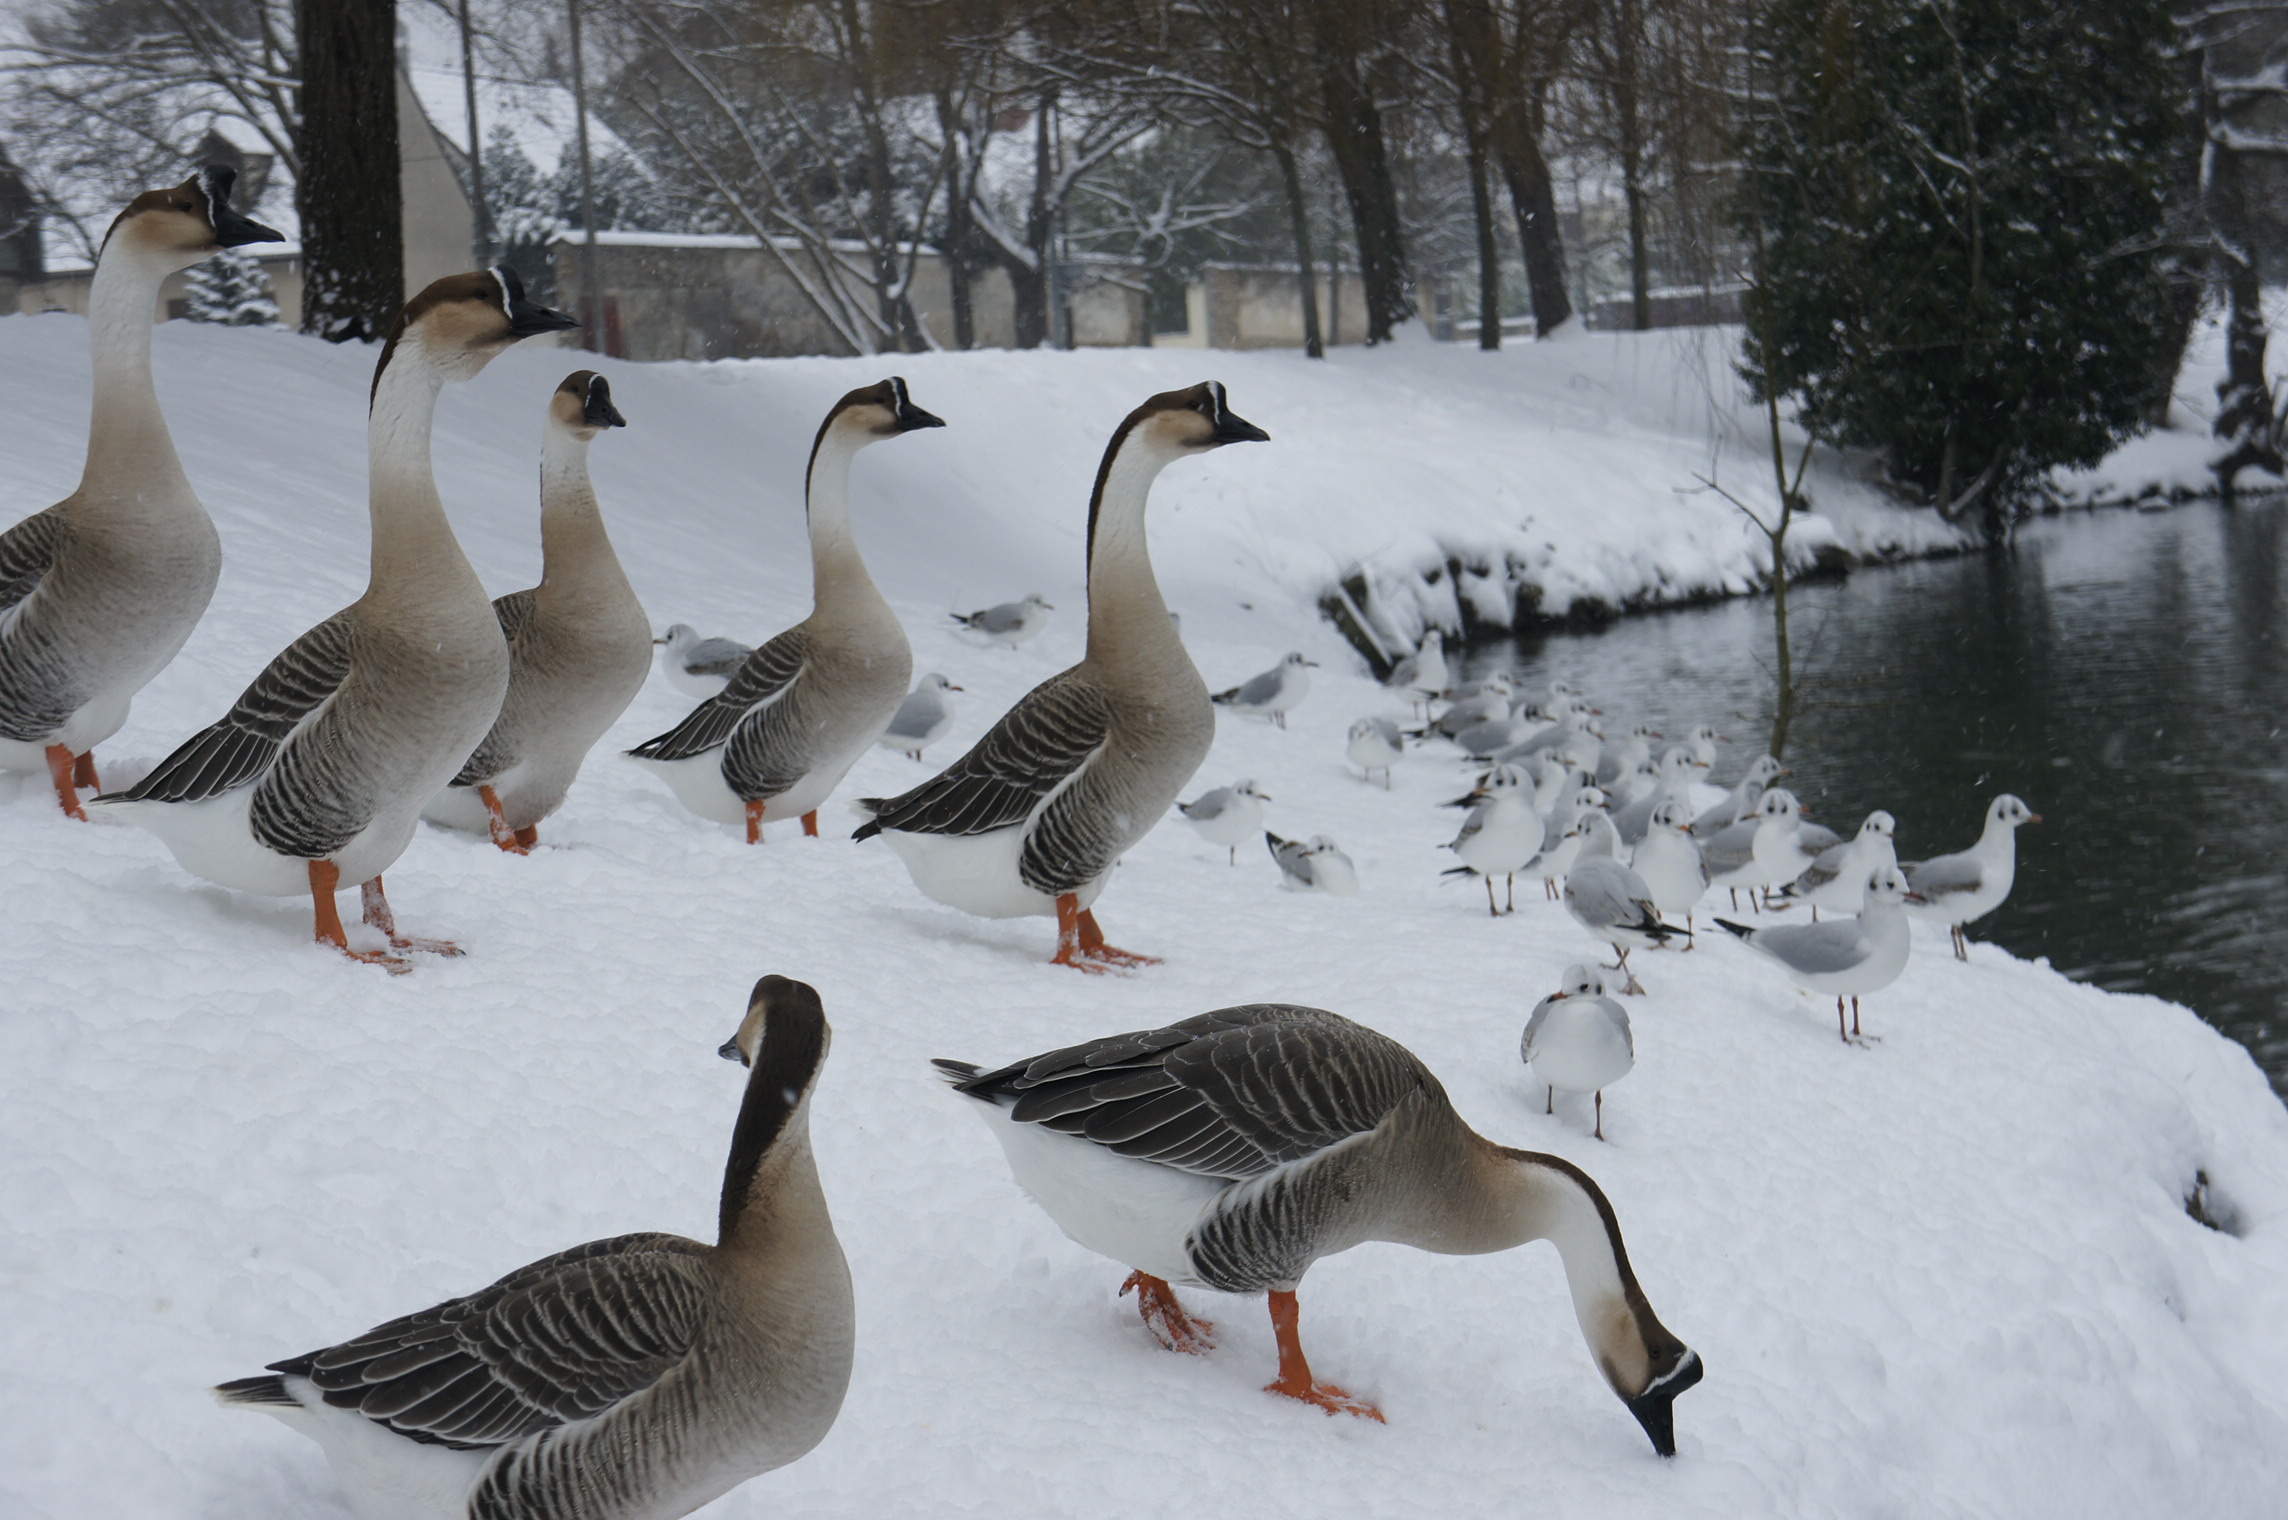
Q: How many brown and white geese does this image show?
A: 7